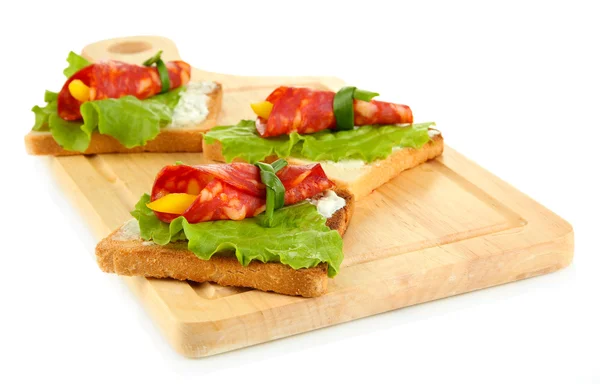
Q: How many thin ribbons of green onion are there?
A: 3